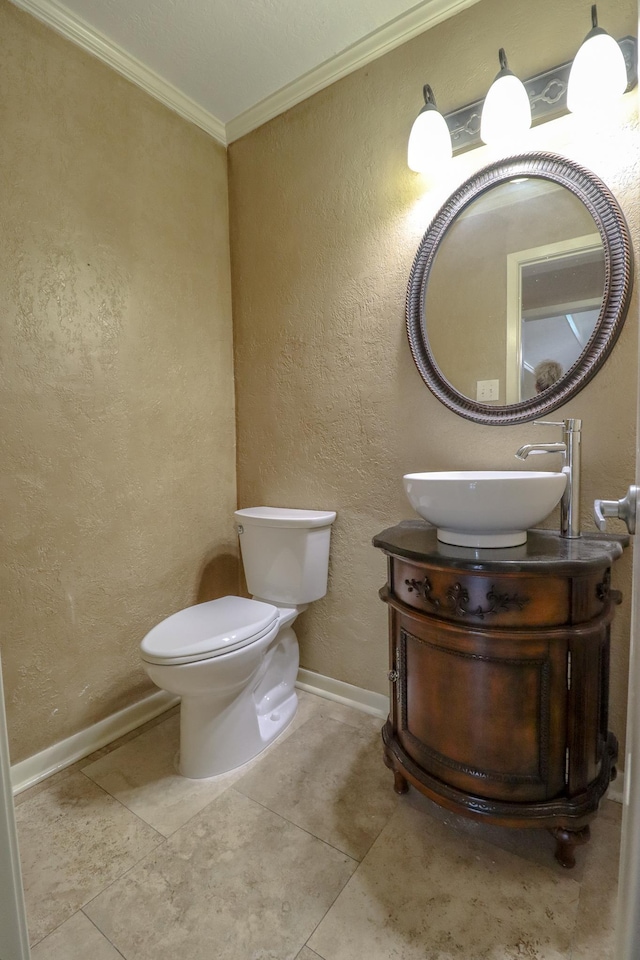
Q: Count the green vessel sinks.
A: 0